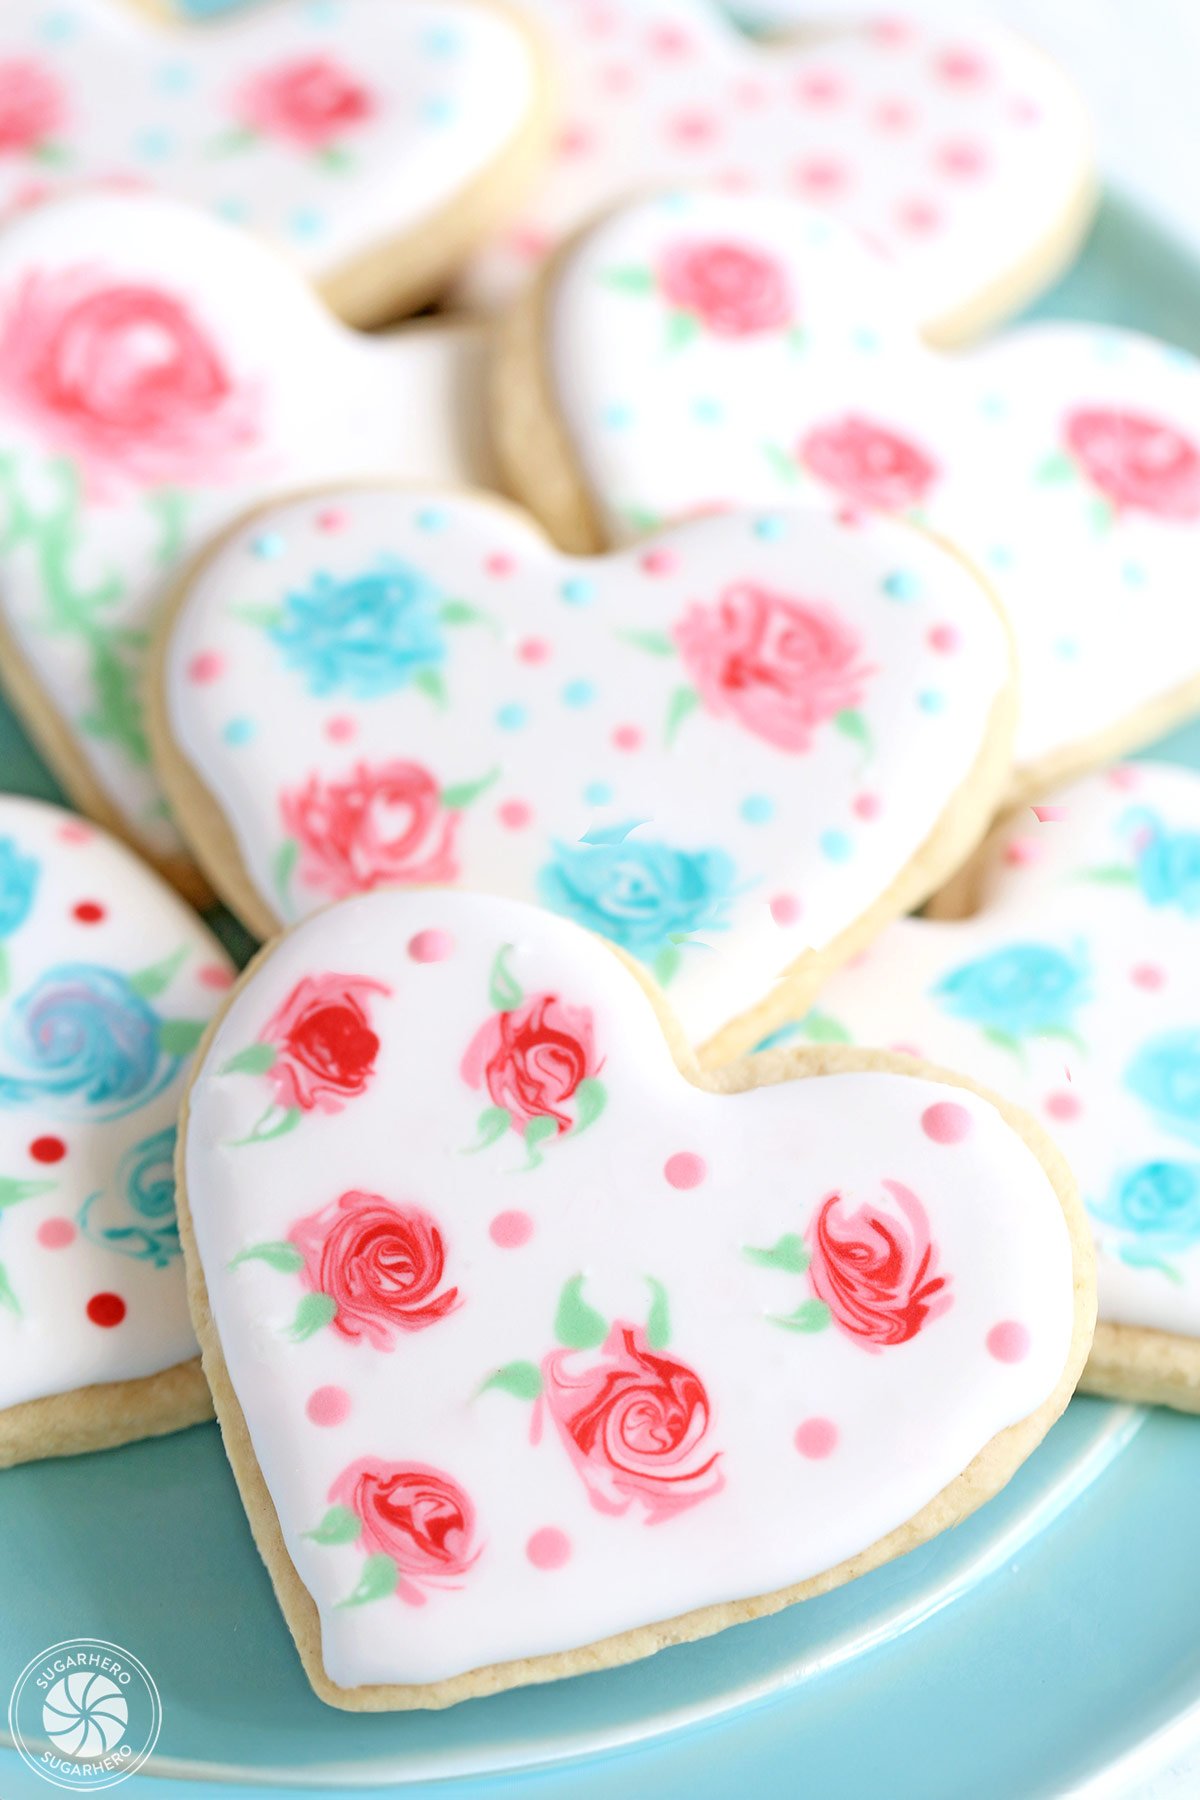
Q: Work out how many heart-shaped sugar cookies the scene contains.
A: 8